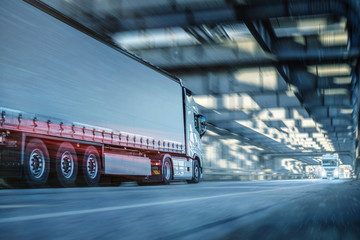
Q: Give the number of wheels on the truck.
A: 5